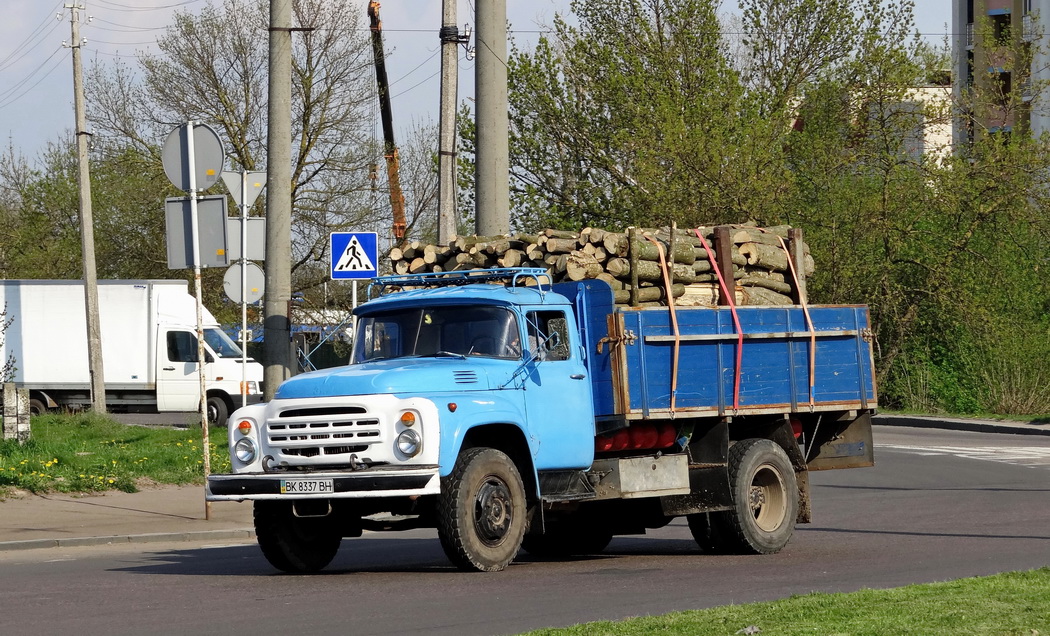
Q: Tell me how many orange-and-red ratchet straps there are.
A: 3